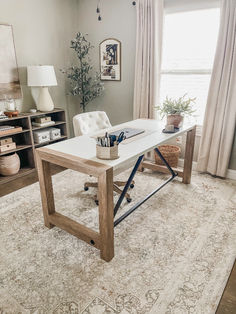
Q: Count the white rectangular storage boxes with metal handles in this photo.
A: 2